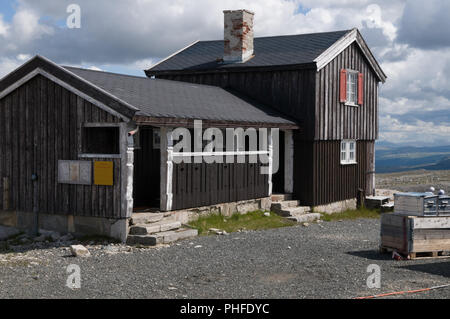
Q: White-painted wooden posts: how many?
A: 4